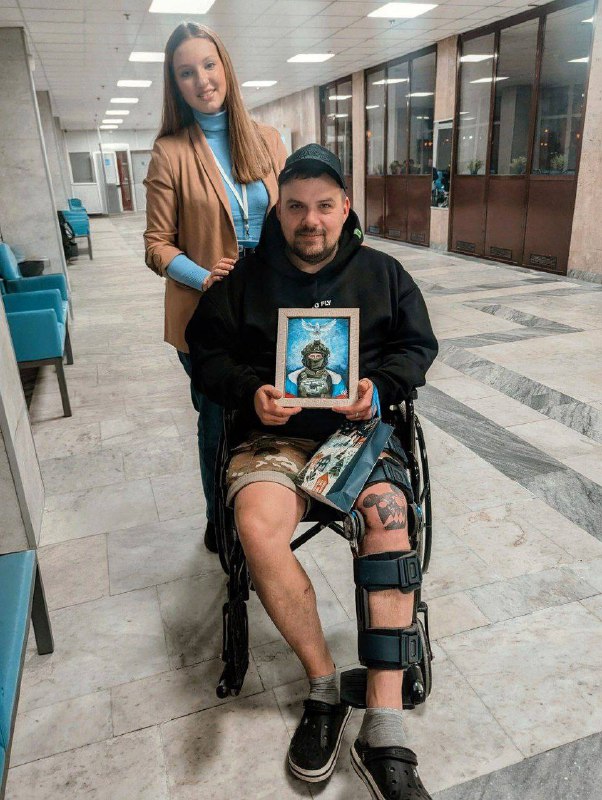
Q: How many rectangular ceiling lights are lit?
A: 10